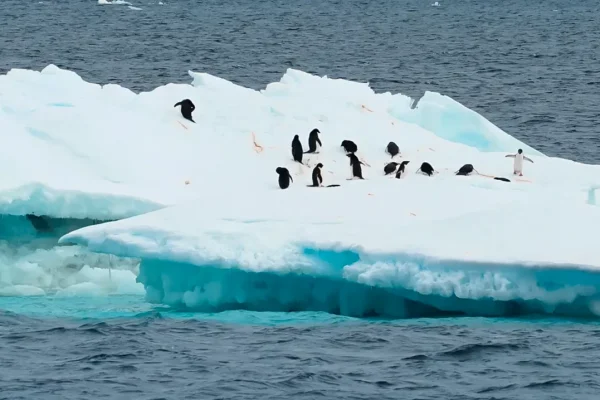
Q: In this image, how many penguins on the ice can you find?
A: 13